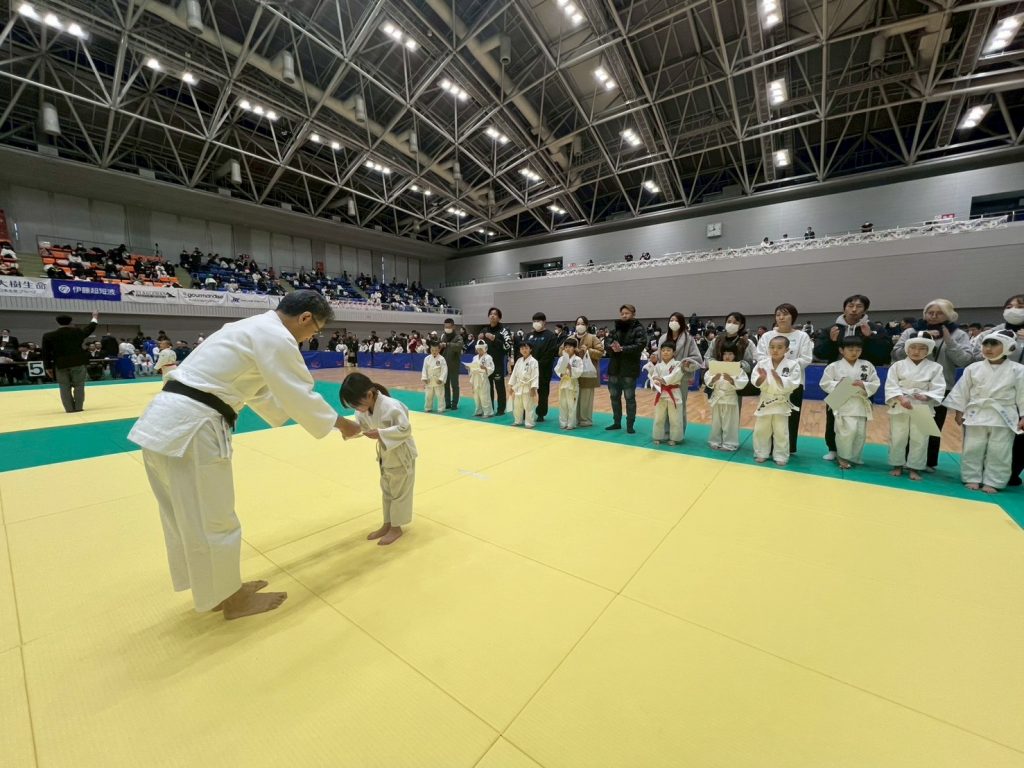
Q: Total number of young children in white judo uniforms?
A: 11